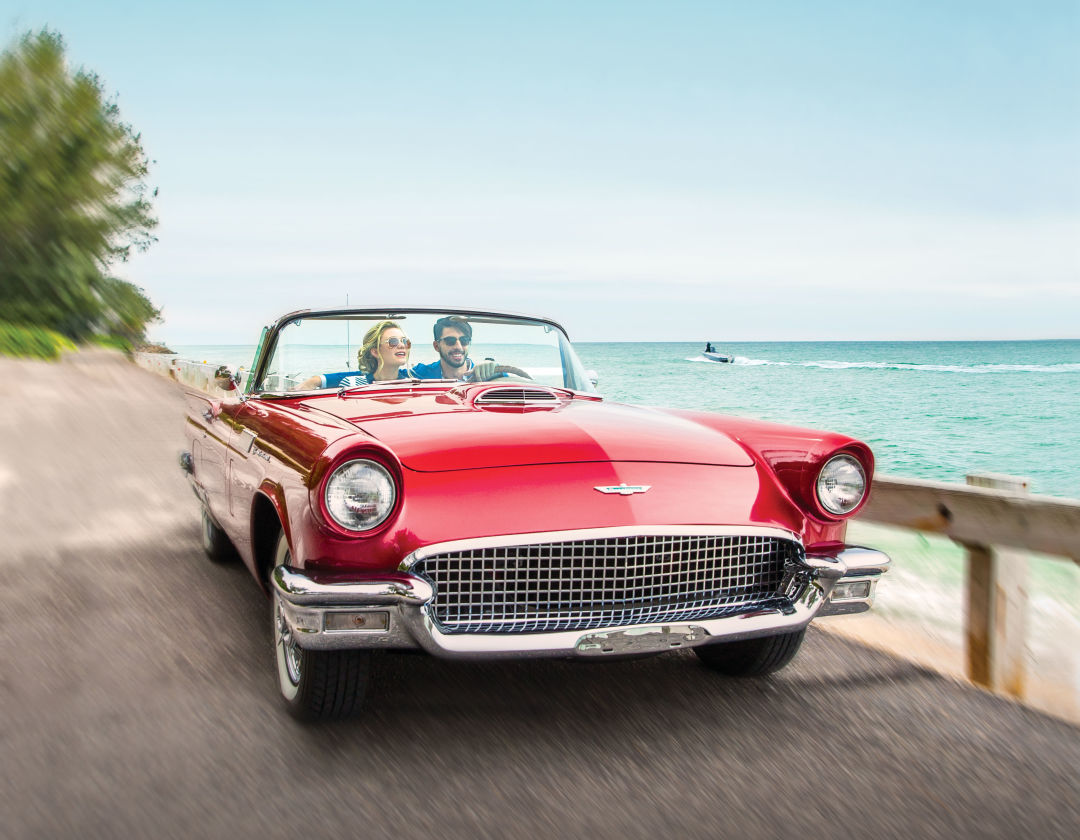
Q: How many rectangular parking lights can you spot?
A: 2